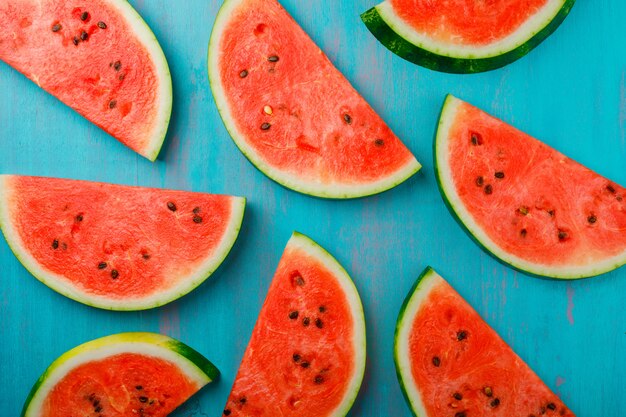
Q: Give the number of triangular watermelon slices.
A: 0